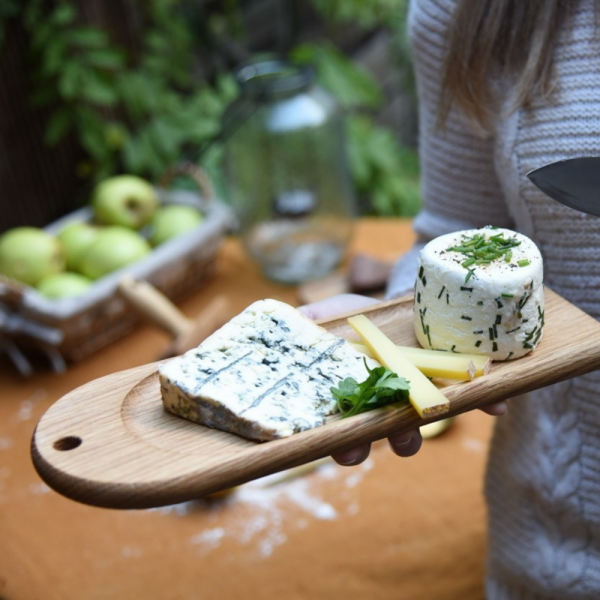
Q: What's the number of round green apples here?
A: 6